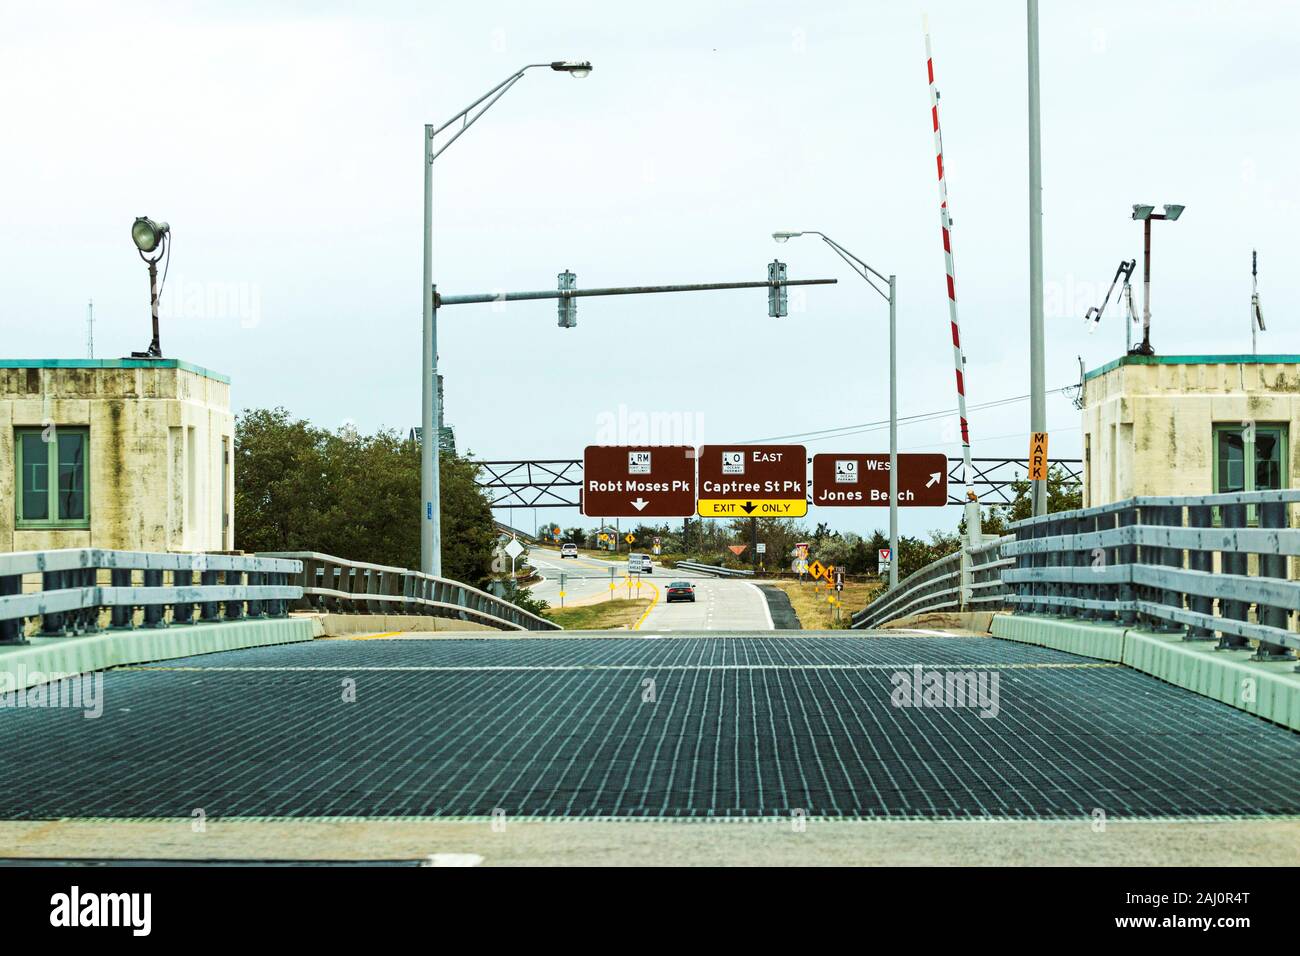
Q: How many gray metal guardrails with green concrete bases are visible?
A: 2